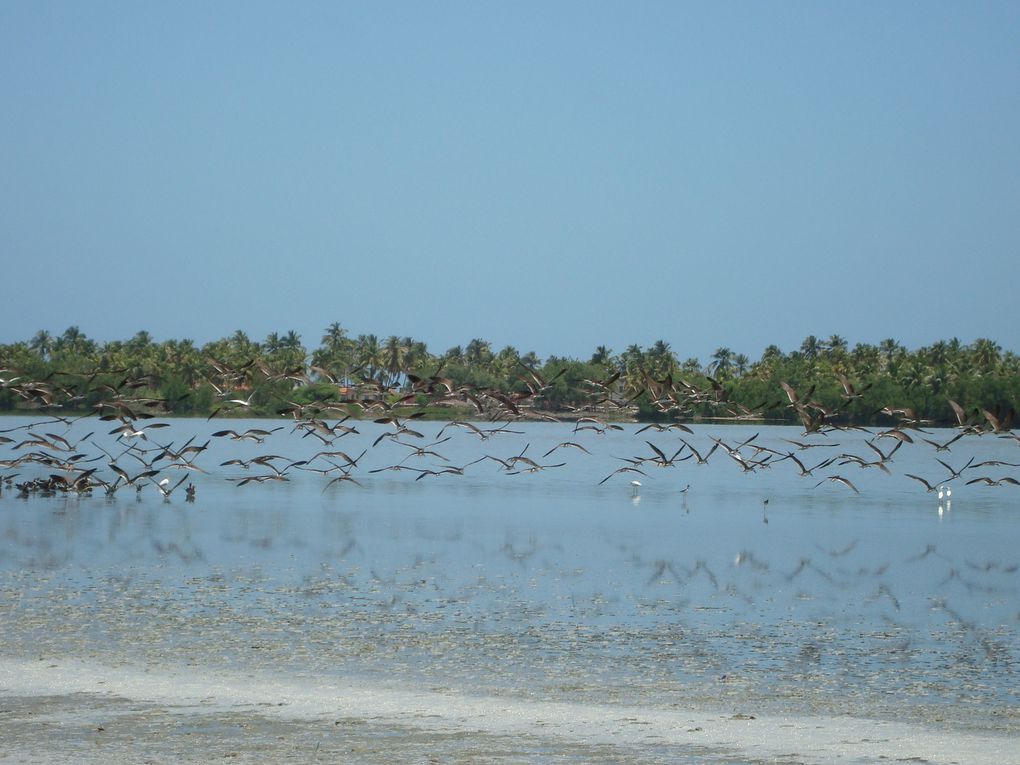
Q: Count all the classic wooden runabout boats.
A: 0